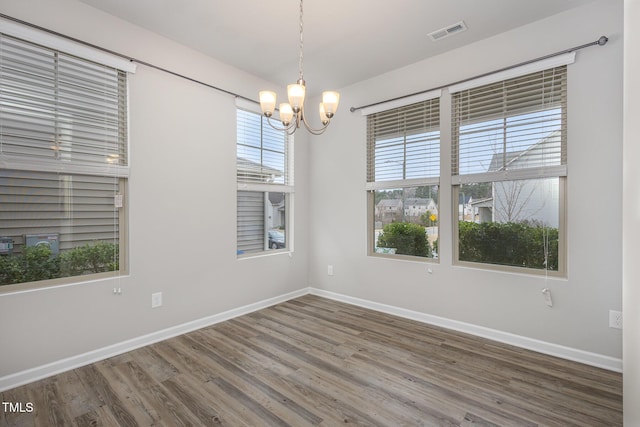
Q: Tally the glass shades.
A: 5